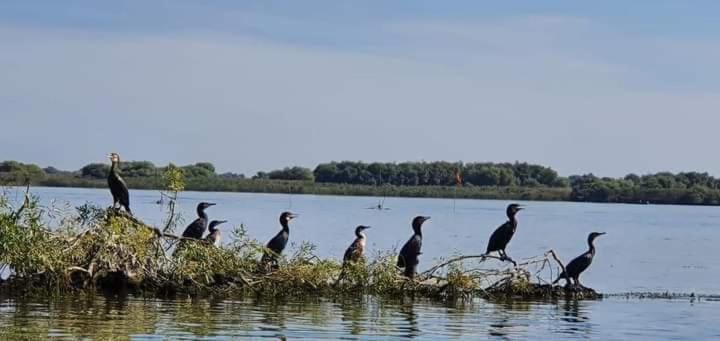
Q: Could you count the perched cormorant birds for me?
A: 8